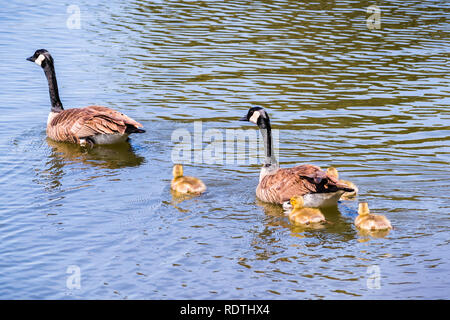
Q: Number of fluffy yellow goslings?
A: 4